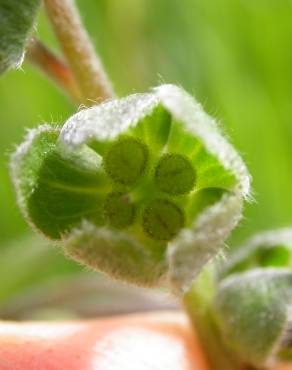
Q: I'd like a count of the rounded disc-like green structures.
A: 4